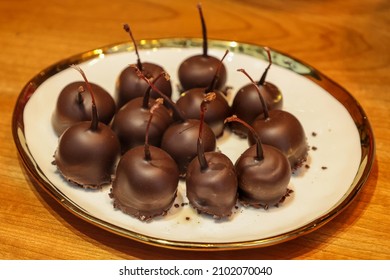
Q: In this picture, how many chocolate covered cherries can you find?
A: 12